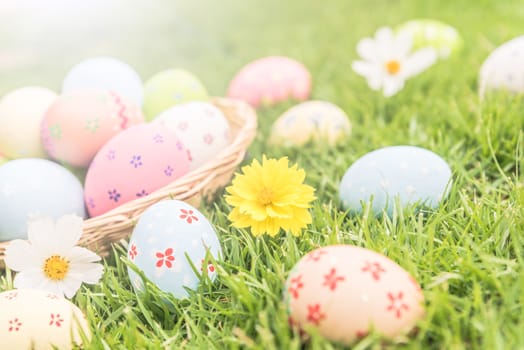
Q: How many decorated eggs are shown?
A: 15